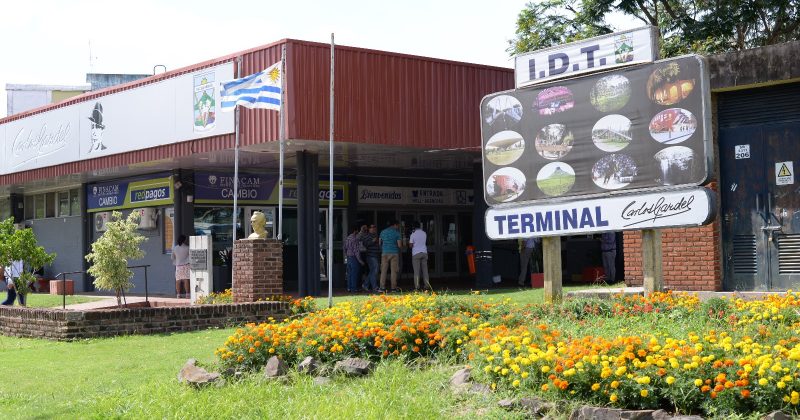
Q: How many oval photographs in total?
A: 12